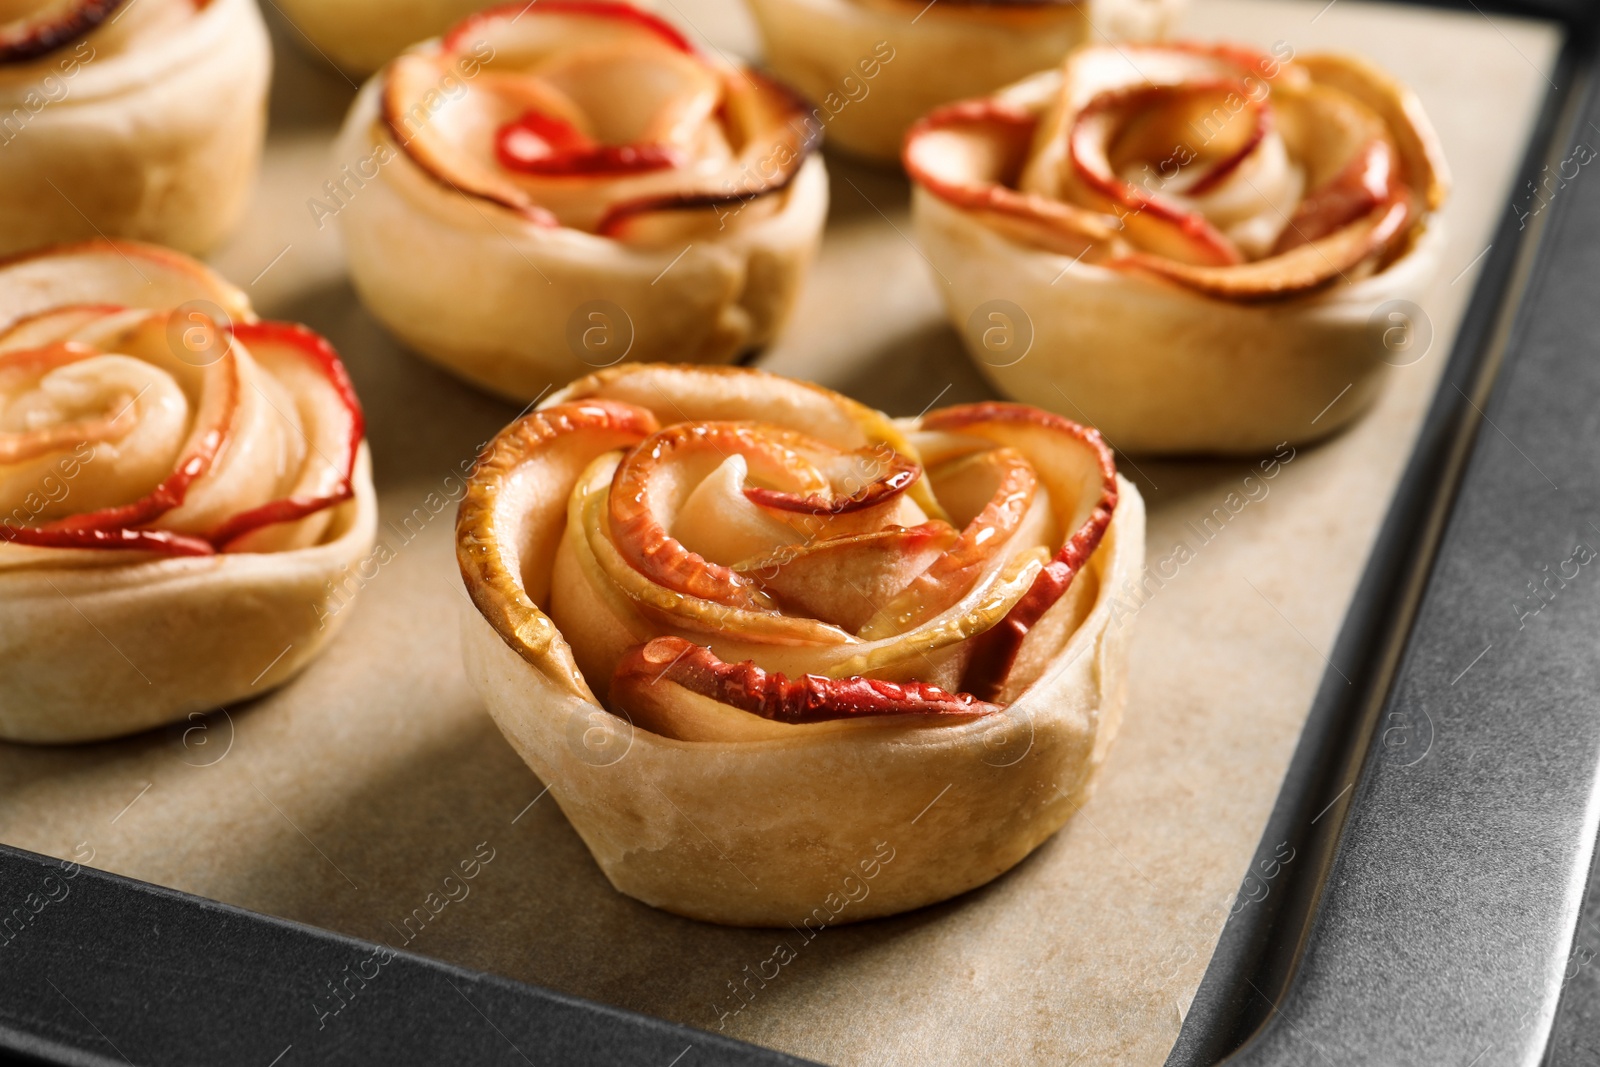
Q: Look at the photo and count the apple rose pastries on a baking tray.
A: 7